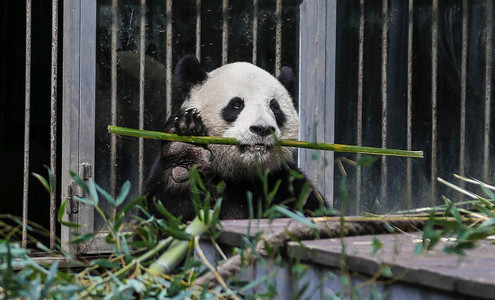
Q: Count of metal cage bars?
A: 15